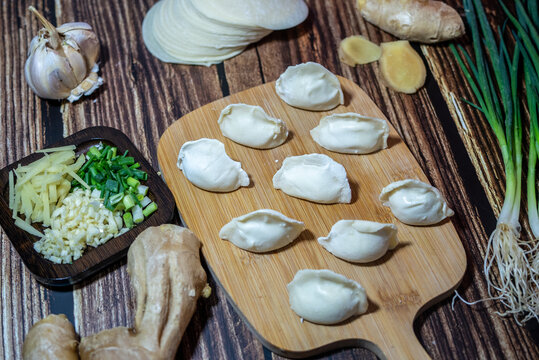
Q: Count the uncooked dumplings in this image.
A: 9